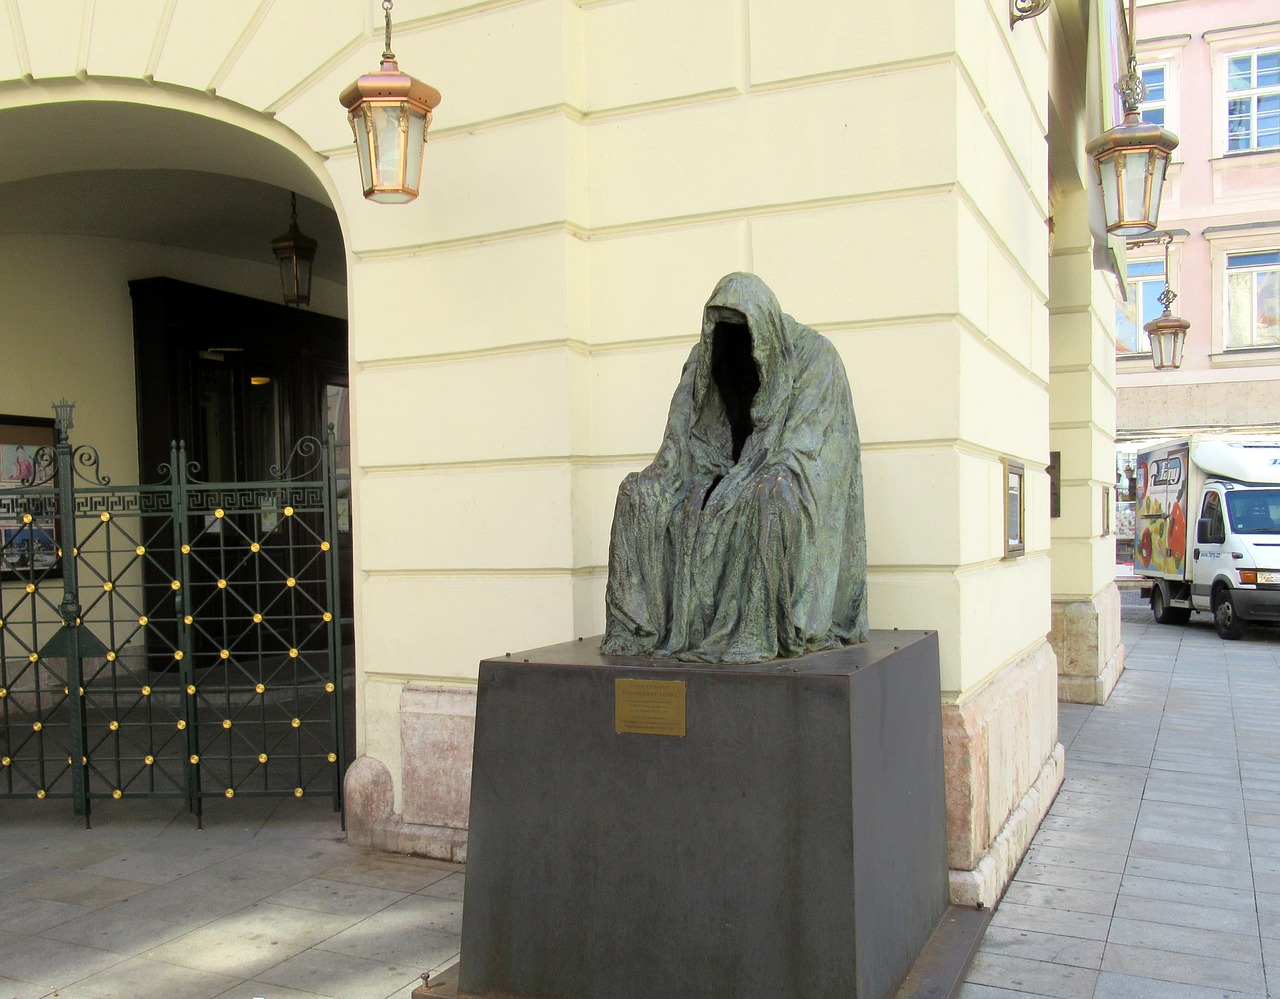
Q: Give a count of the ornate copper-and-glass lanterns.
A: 4